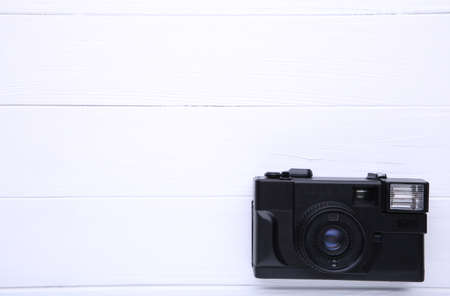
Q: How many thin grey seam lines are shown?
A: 4